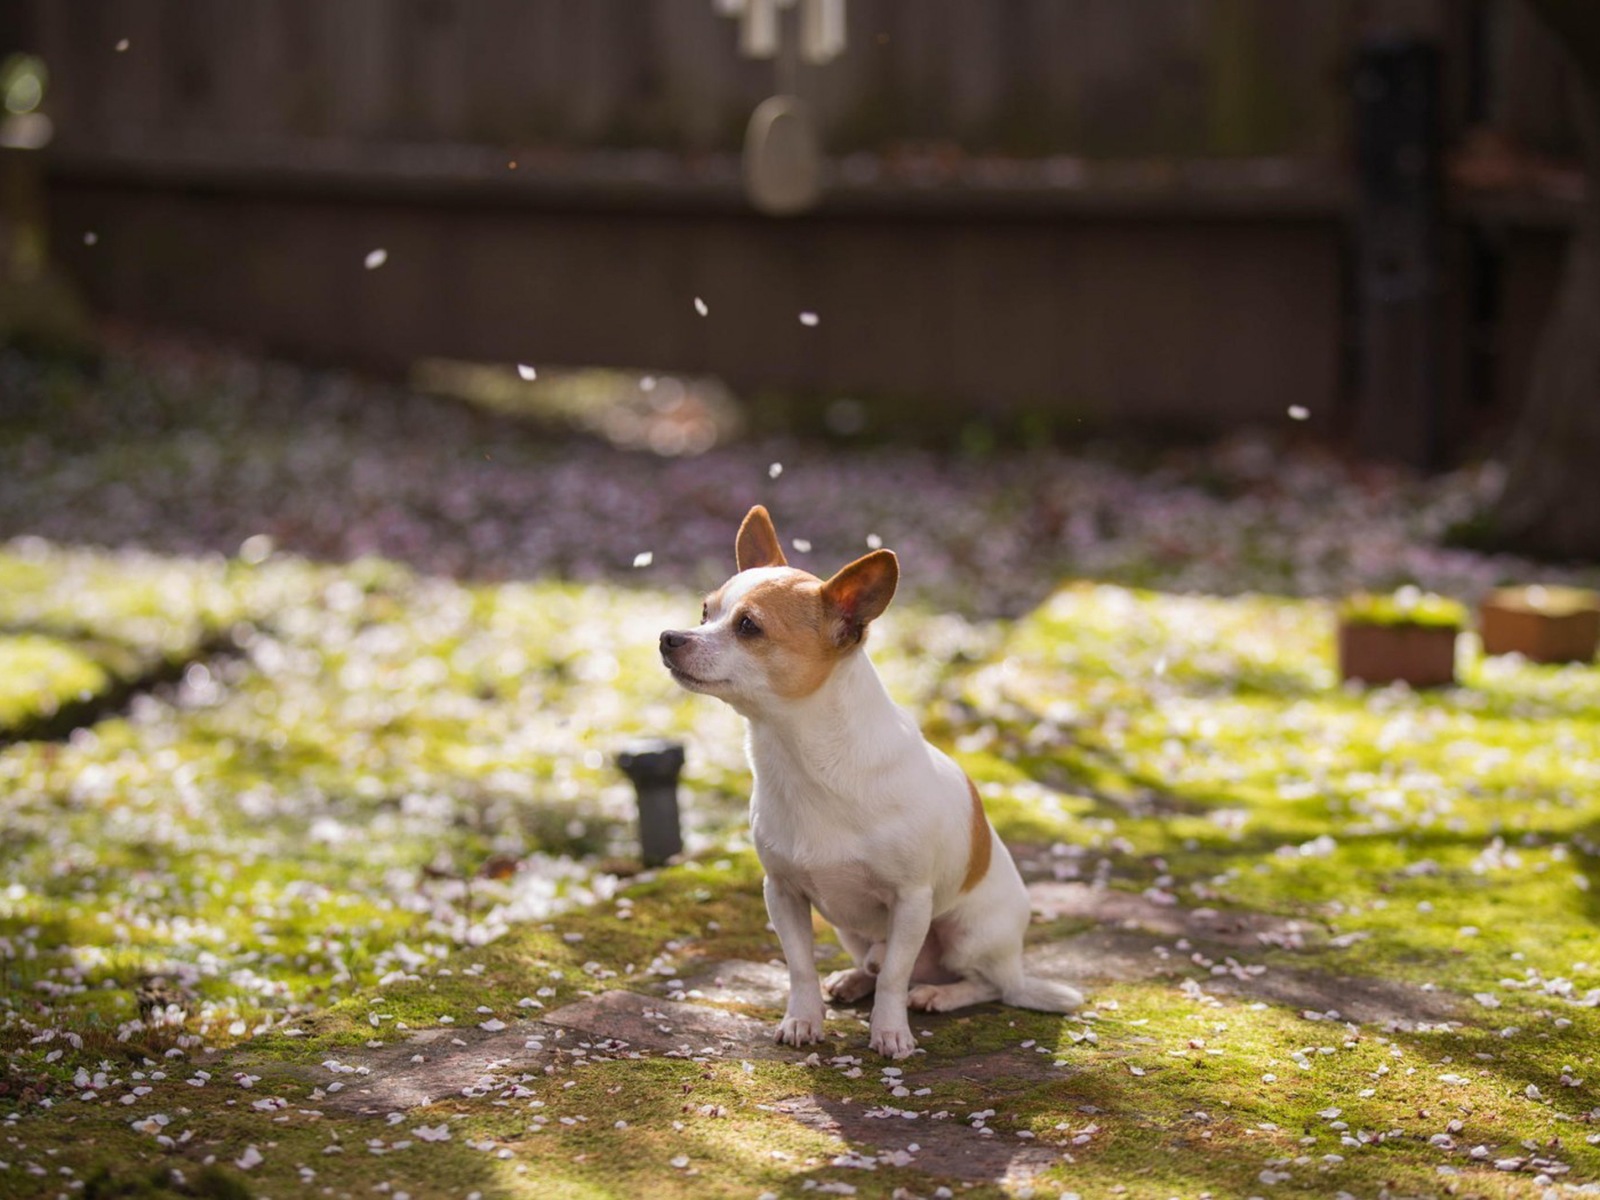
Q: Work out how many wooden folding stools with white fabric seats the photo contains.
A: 0